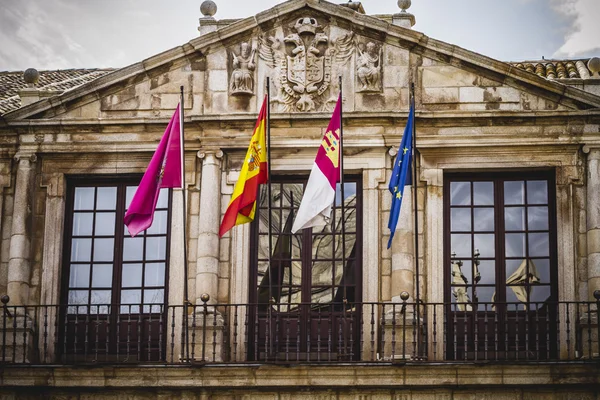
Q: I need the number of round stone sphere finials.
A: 4